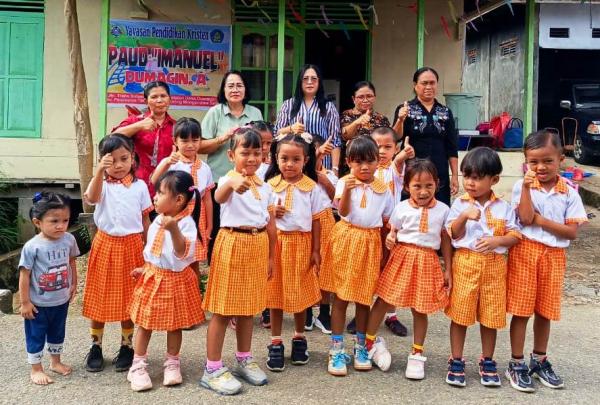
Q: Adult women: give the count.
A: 5